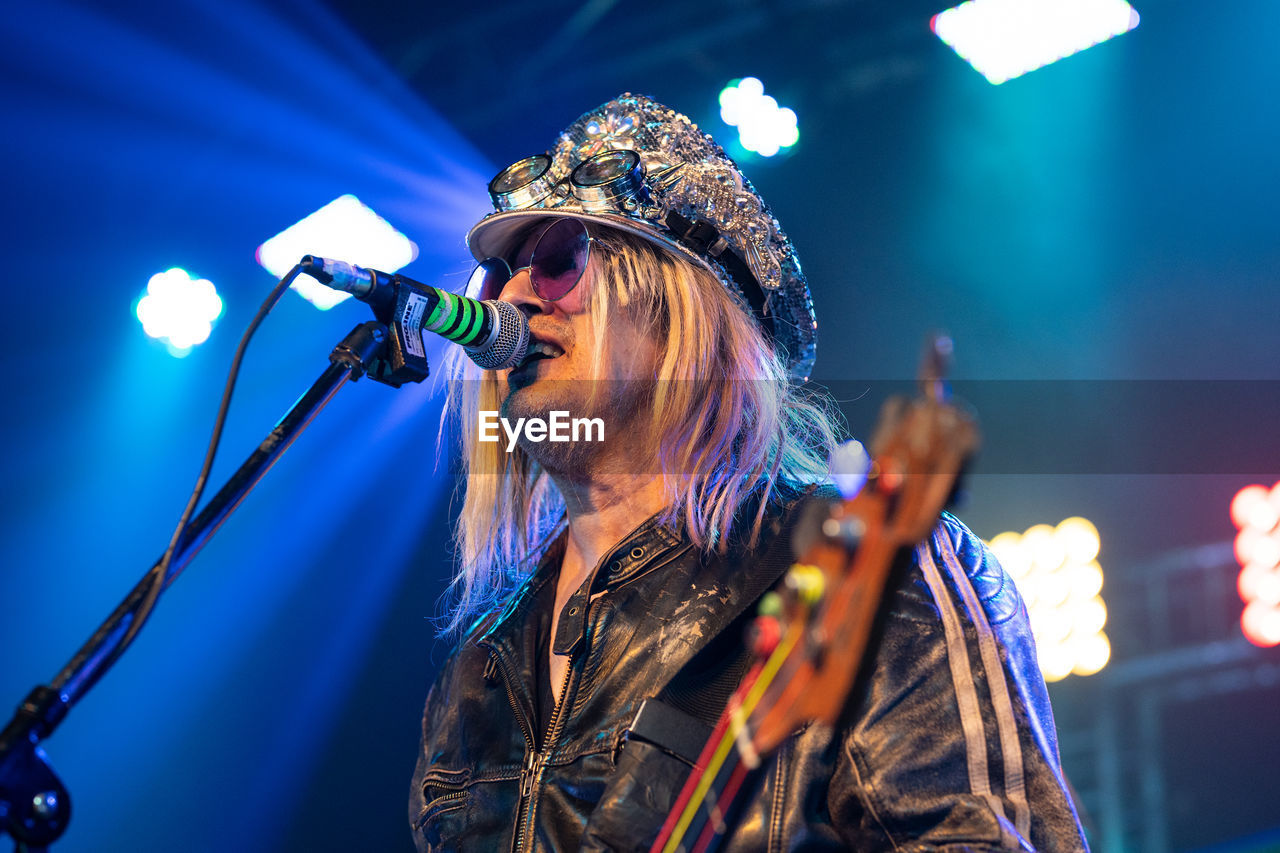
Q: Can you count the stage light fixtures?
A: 6